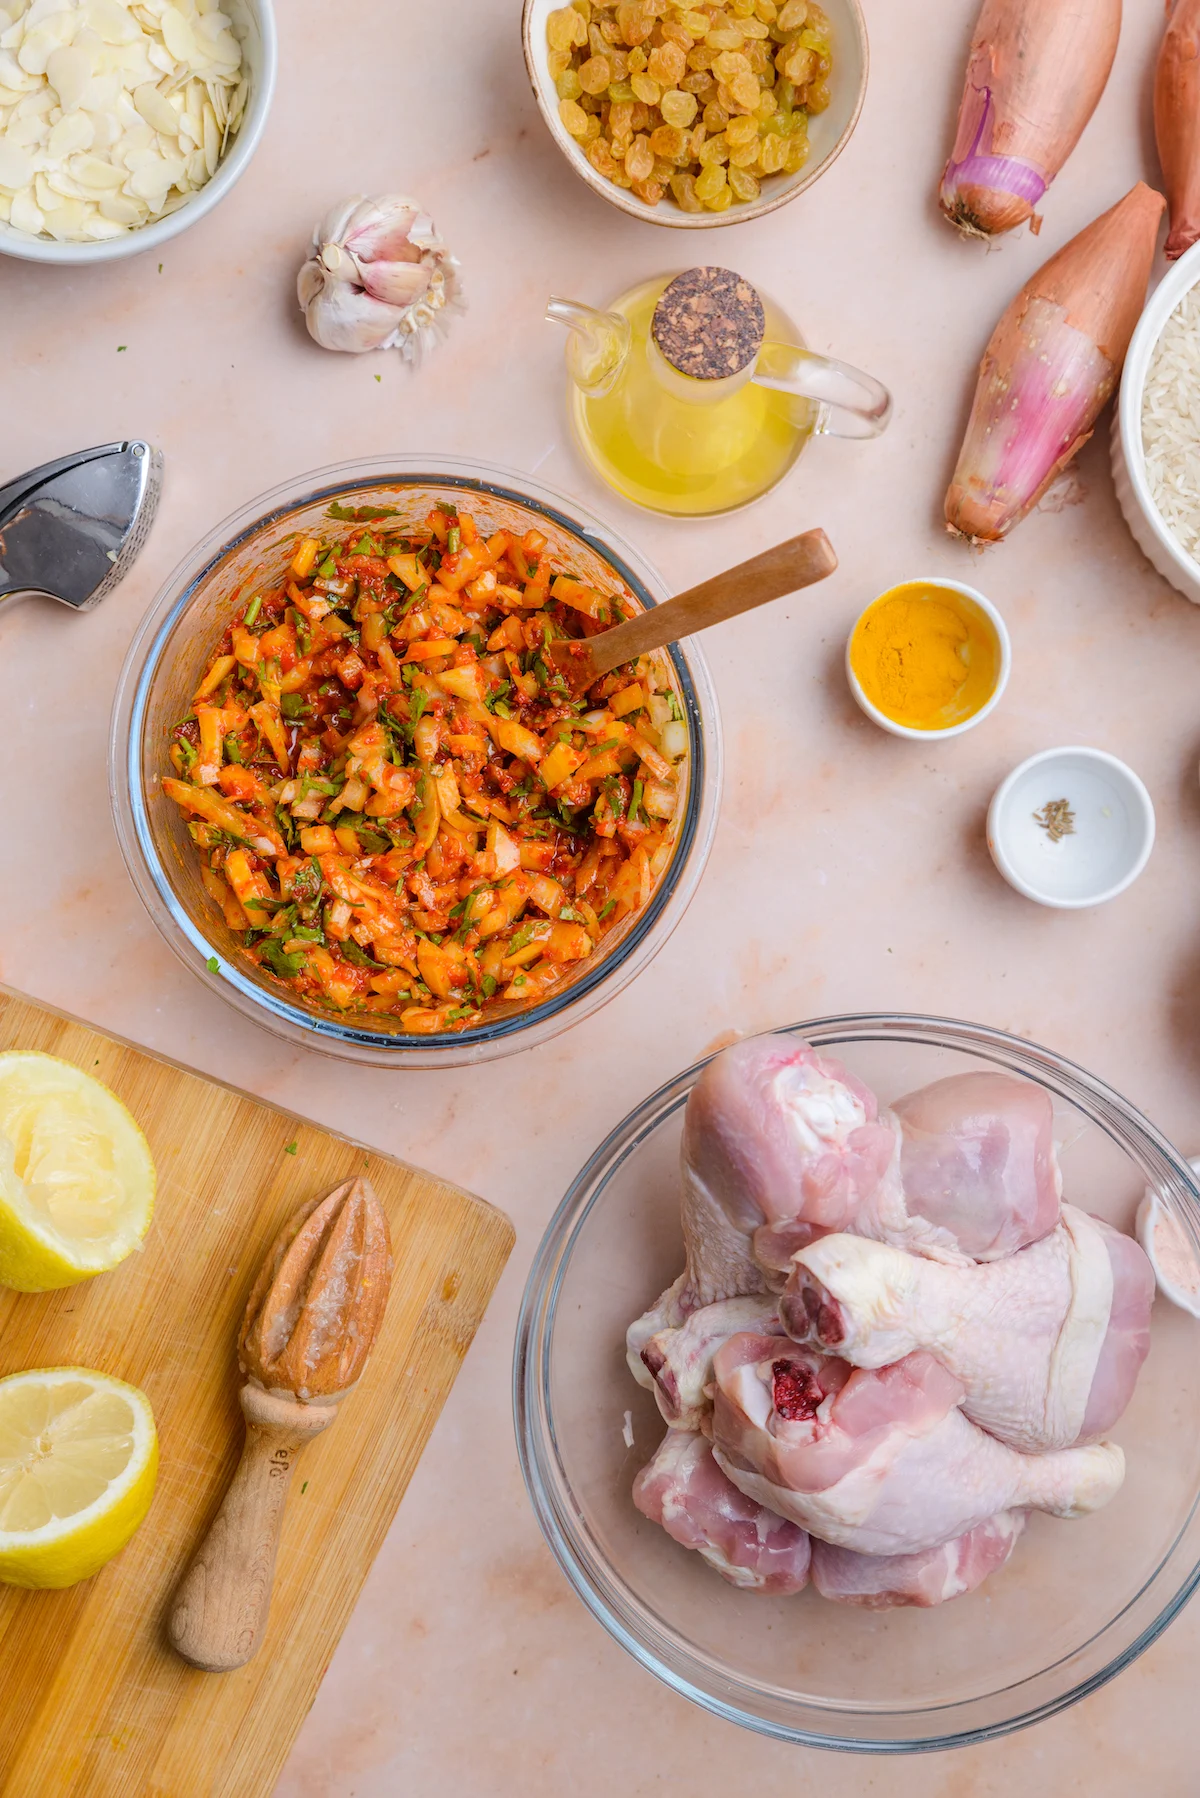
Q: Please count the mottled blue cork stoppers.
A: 0